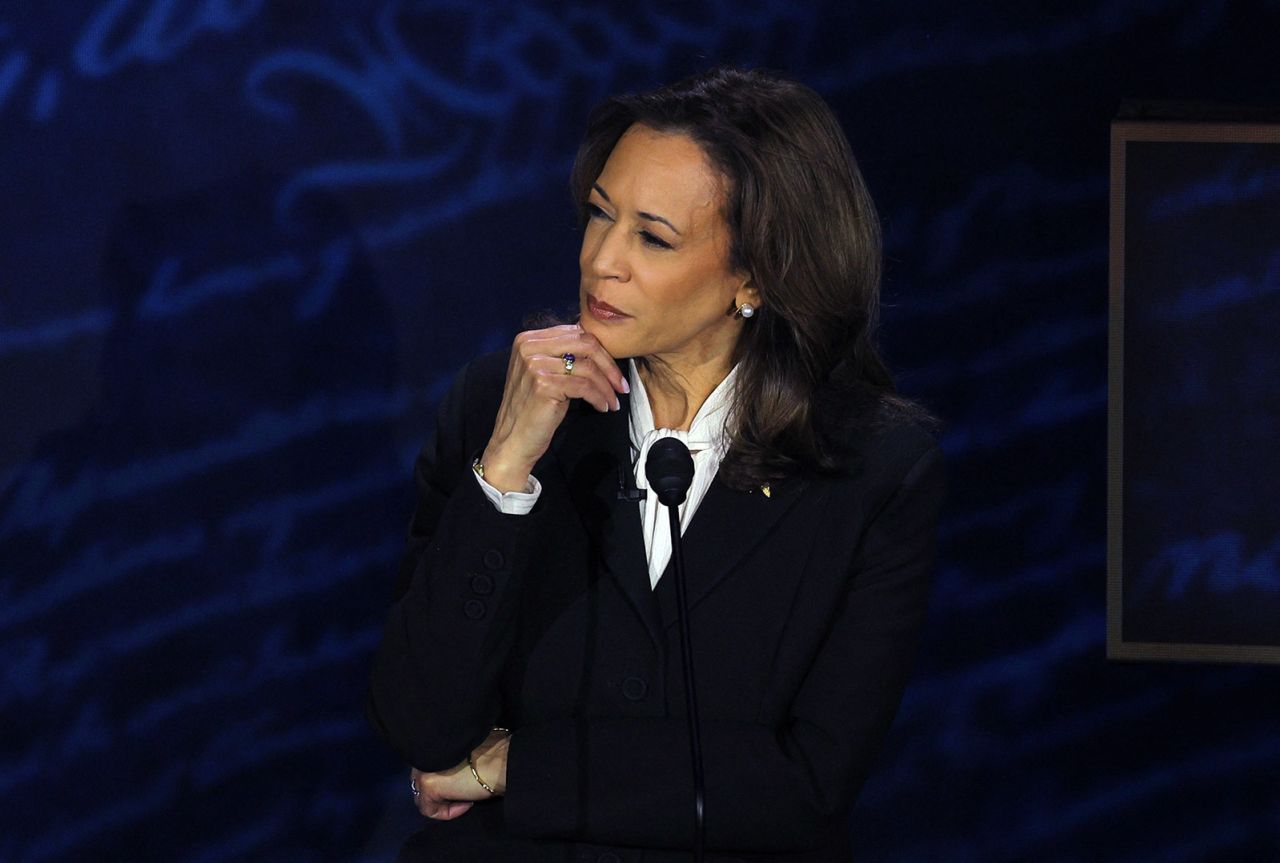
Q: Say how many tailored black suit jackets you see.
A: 1